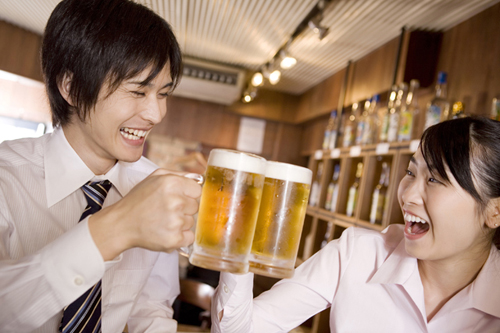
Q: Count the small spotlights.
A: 5